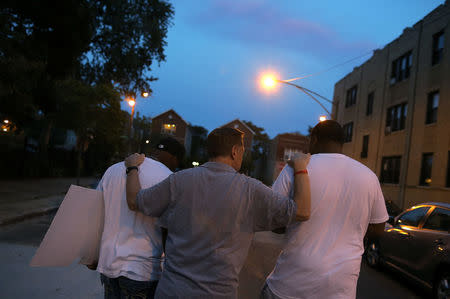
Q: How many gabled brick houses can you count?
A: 2